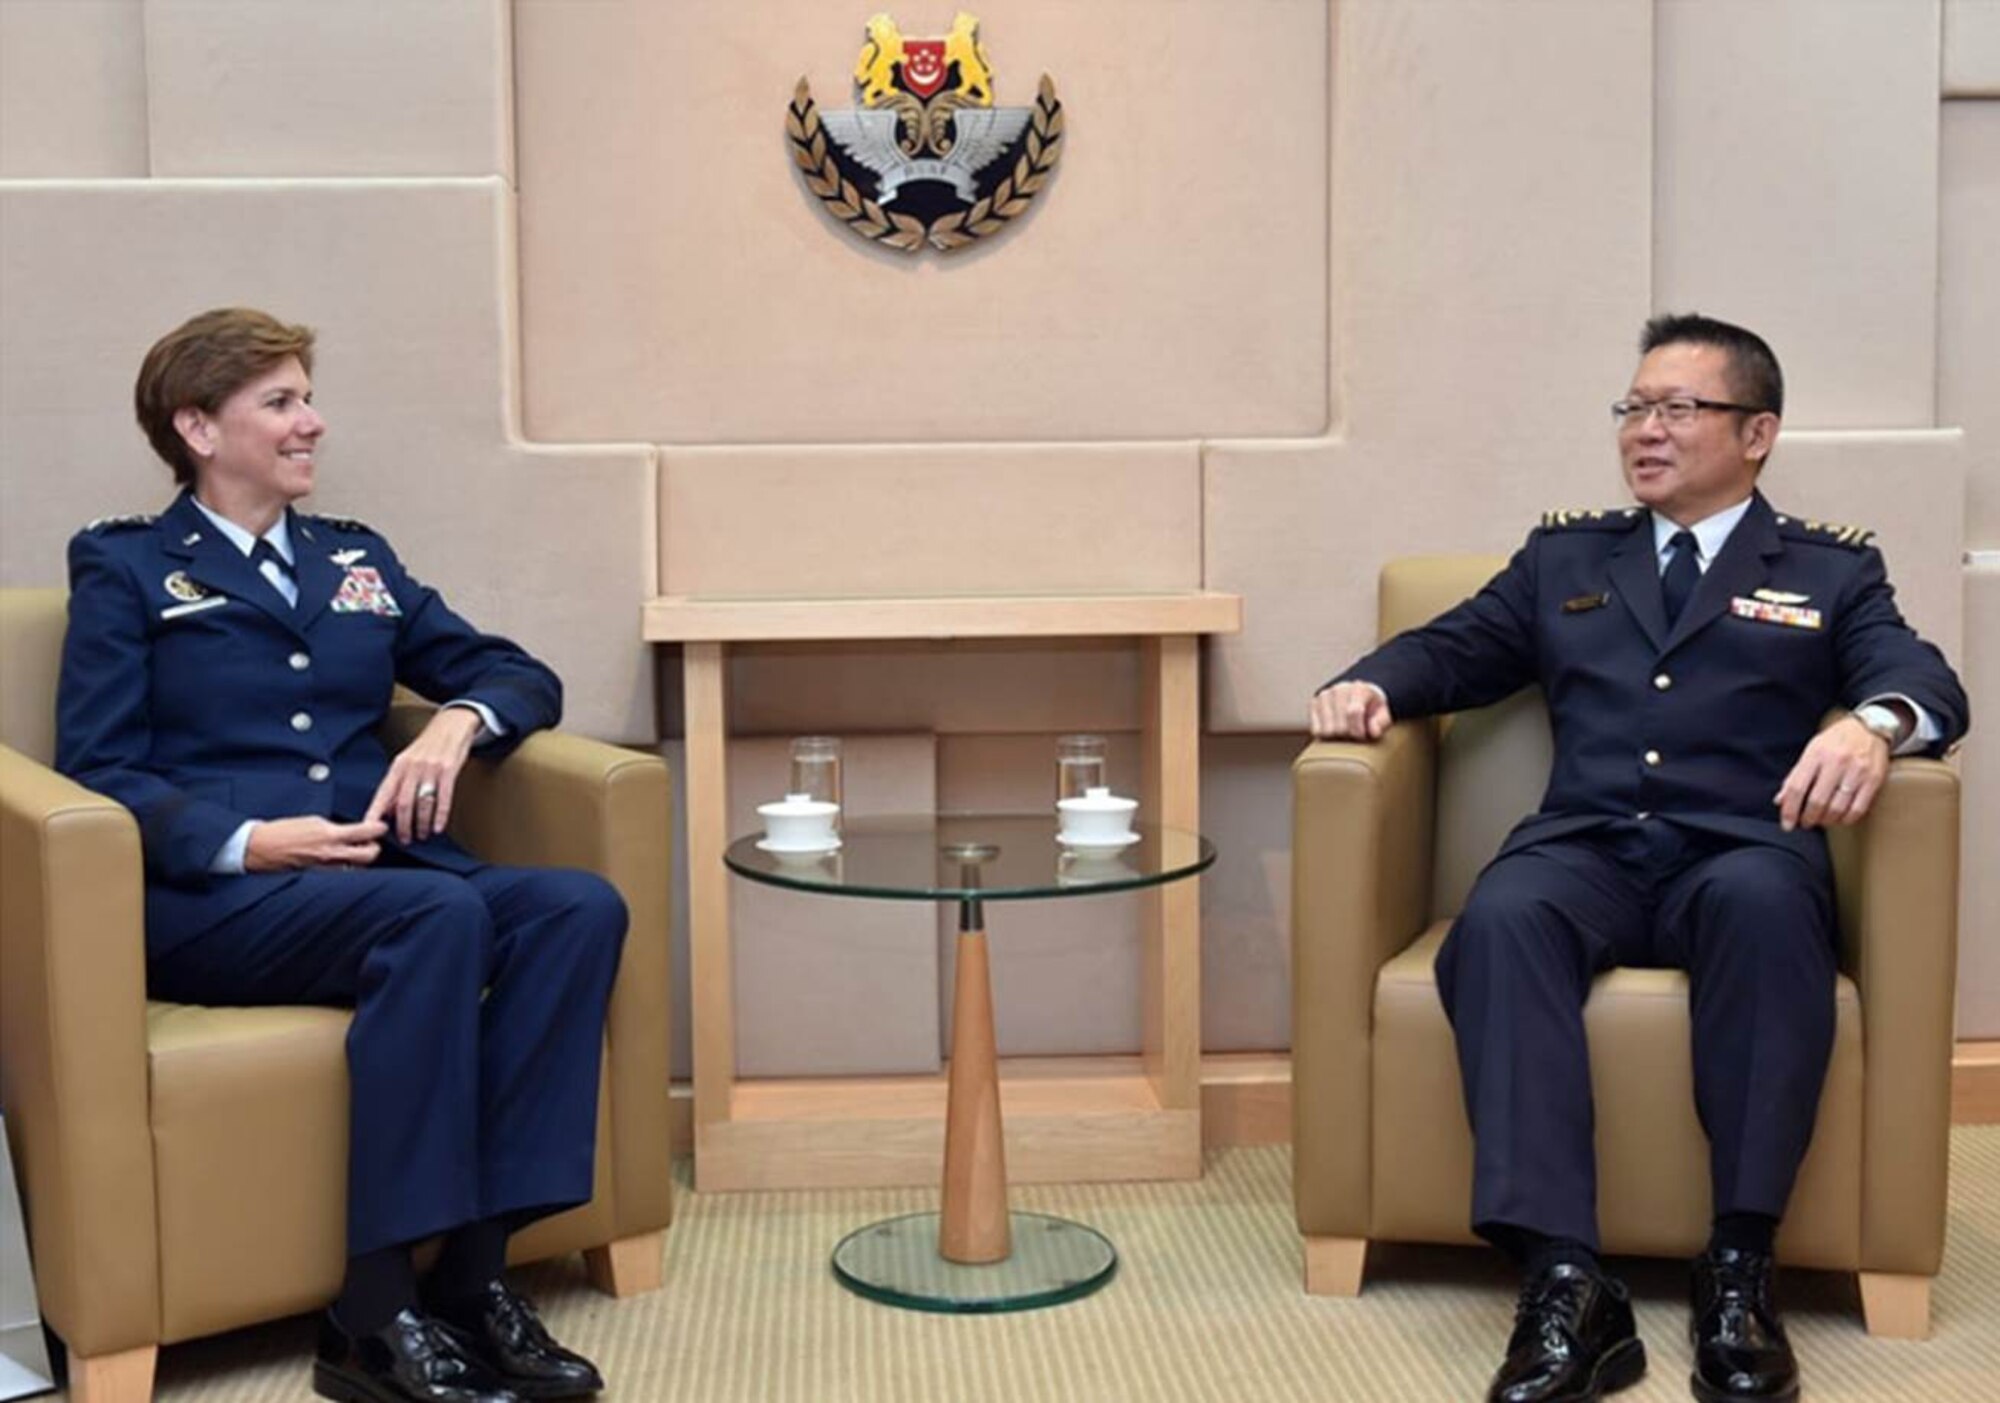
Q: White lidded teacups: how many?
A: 2